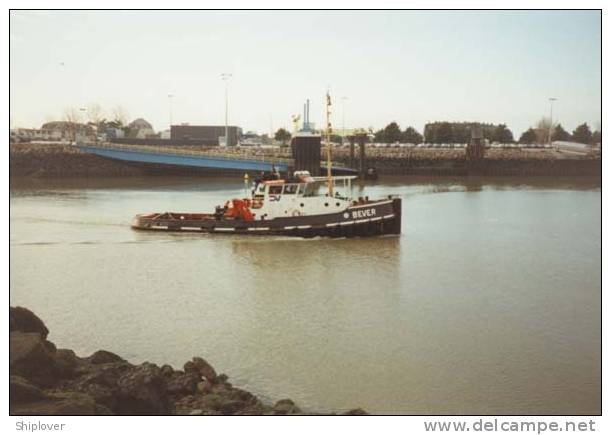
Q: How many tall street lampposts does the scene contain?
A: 4